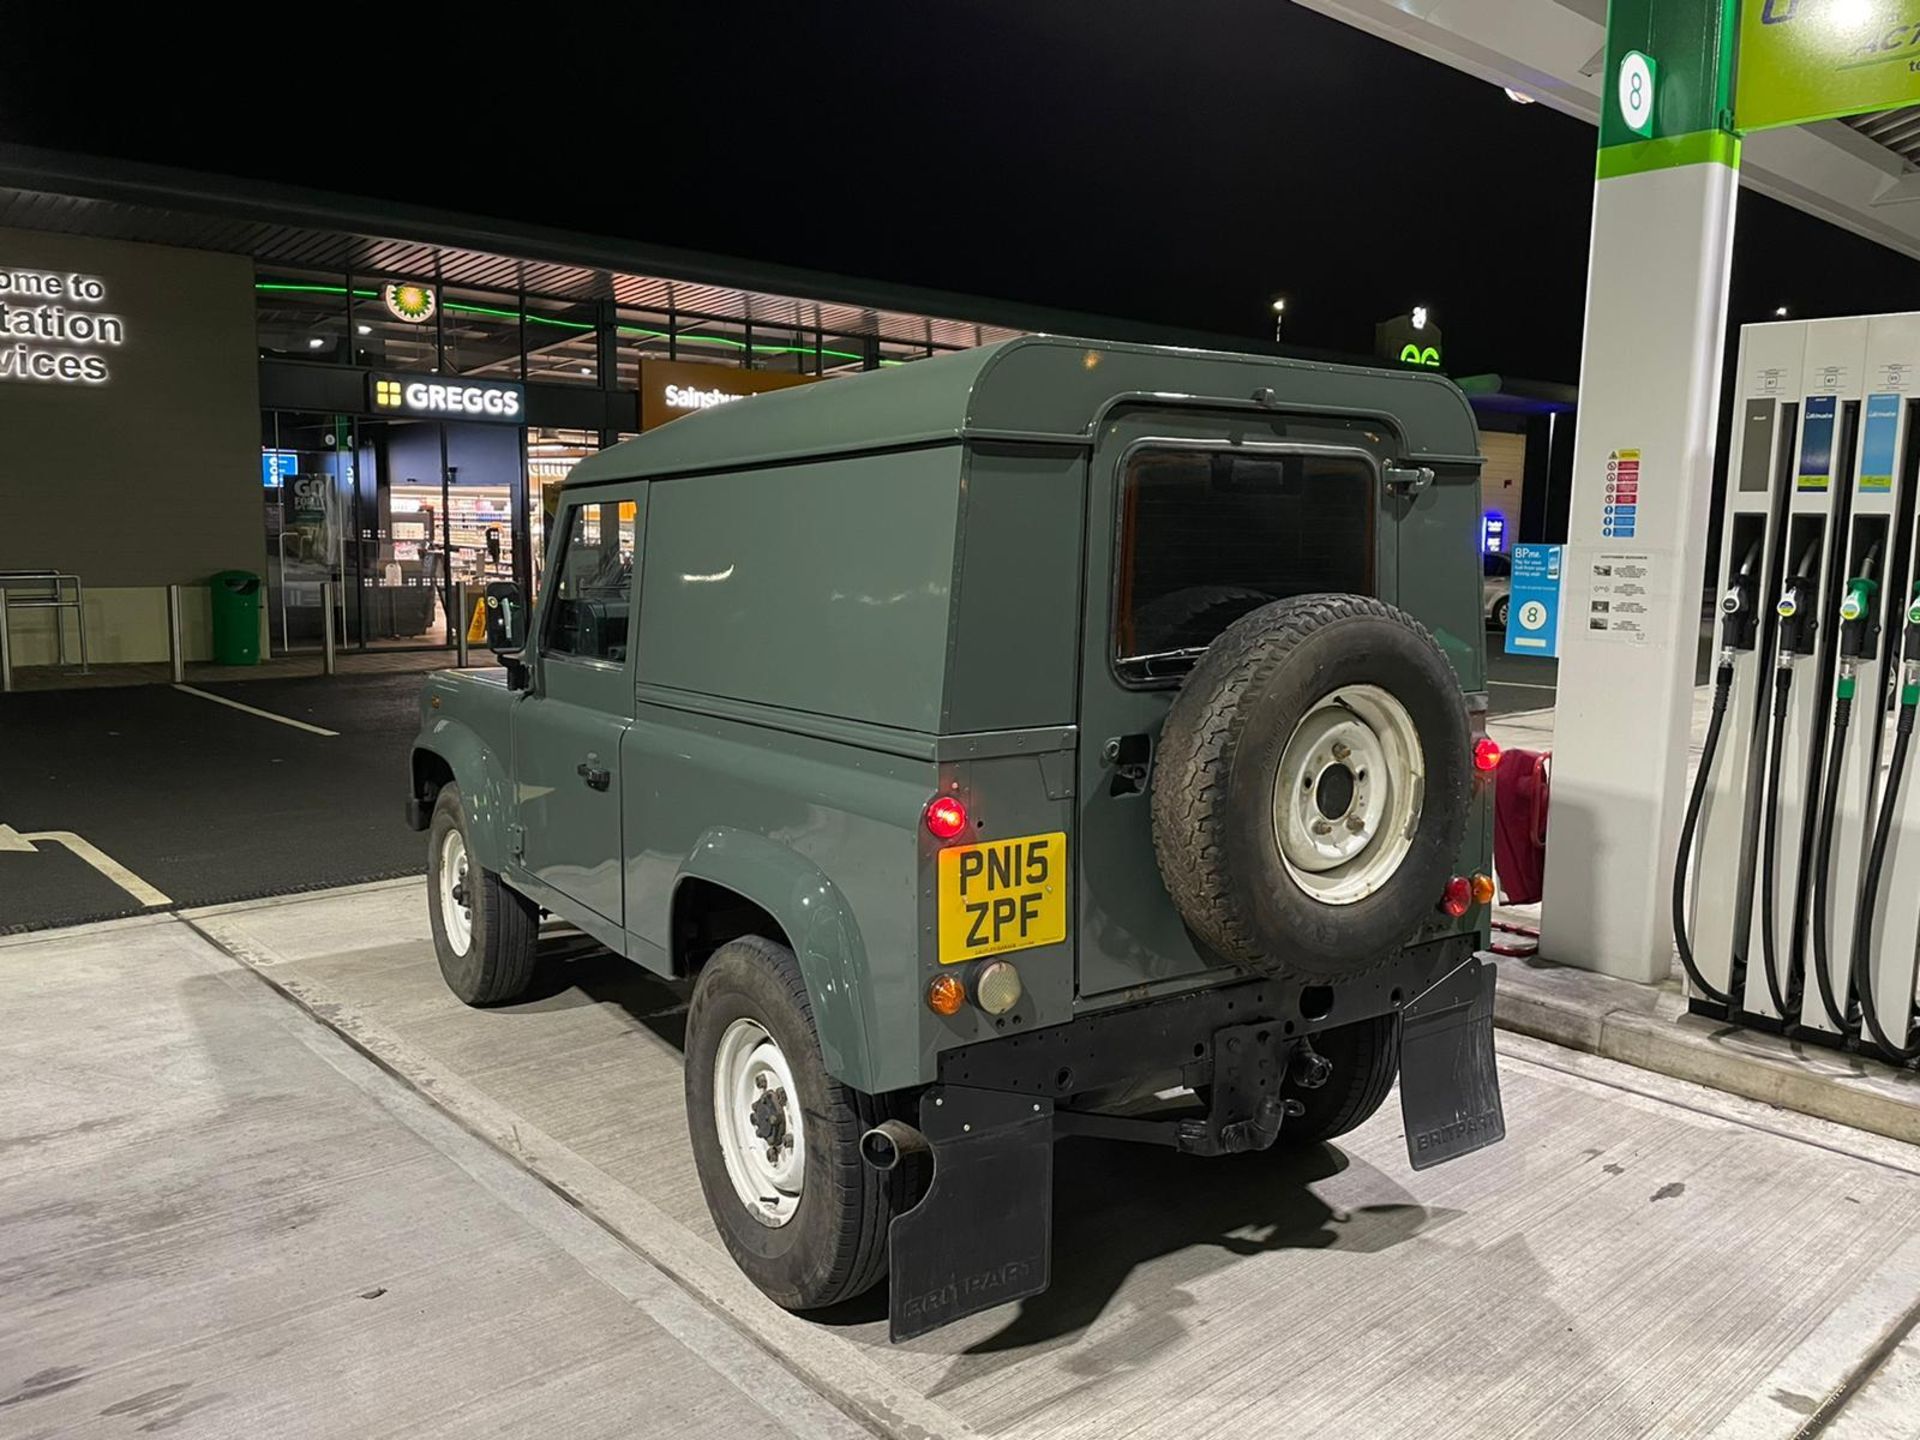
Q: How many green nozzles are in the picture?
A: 2